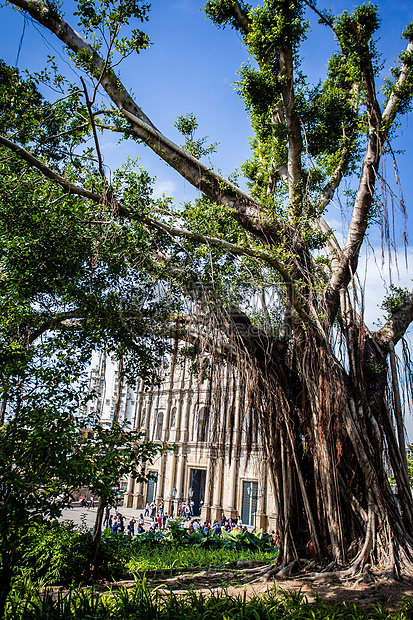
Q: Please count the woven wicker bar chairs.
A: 0